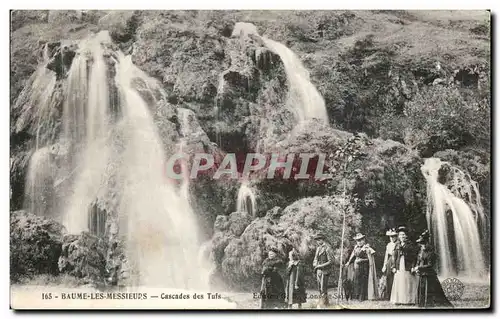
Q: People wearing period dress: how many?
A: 7